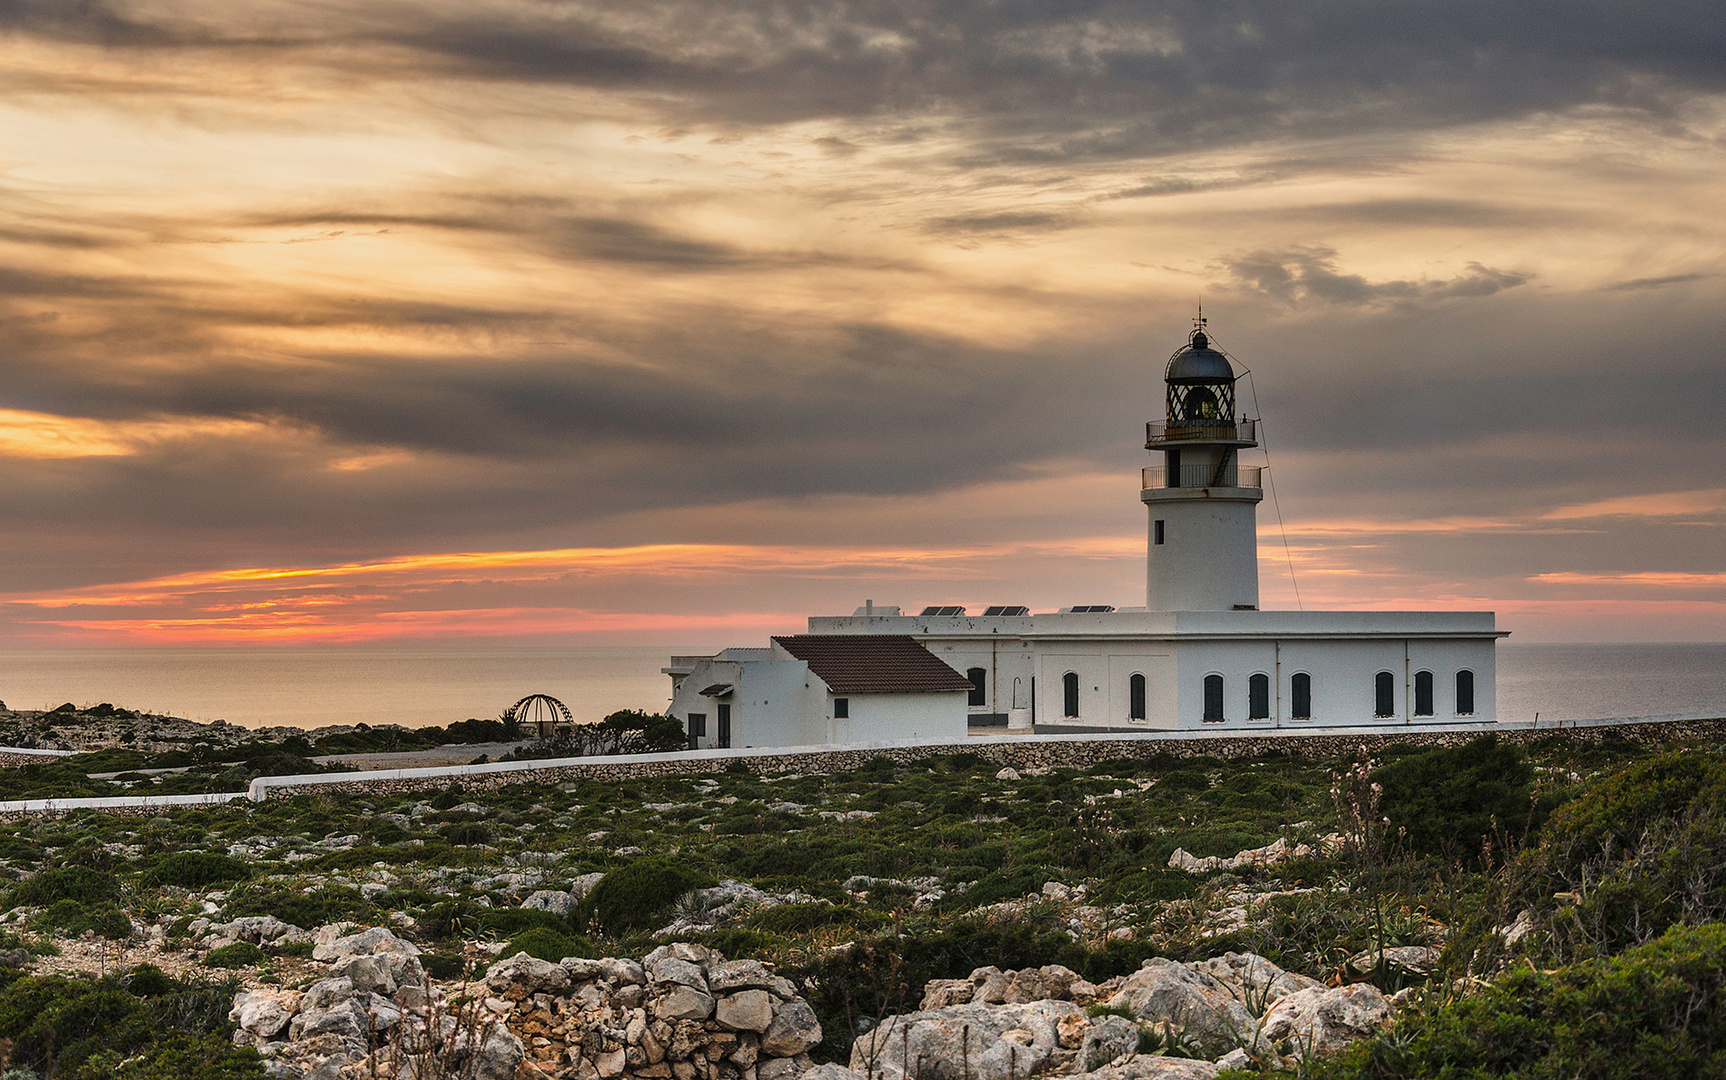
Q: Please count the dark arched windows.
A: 9